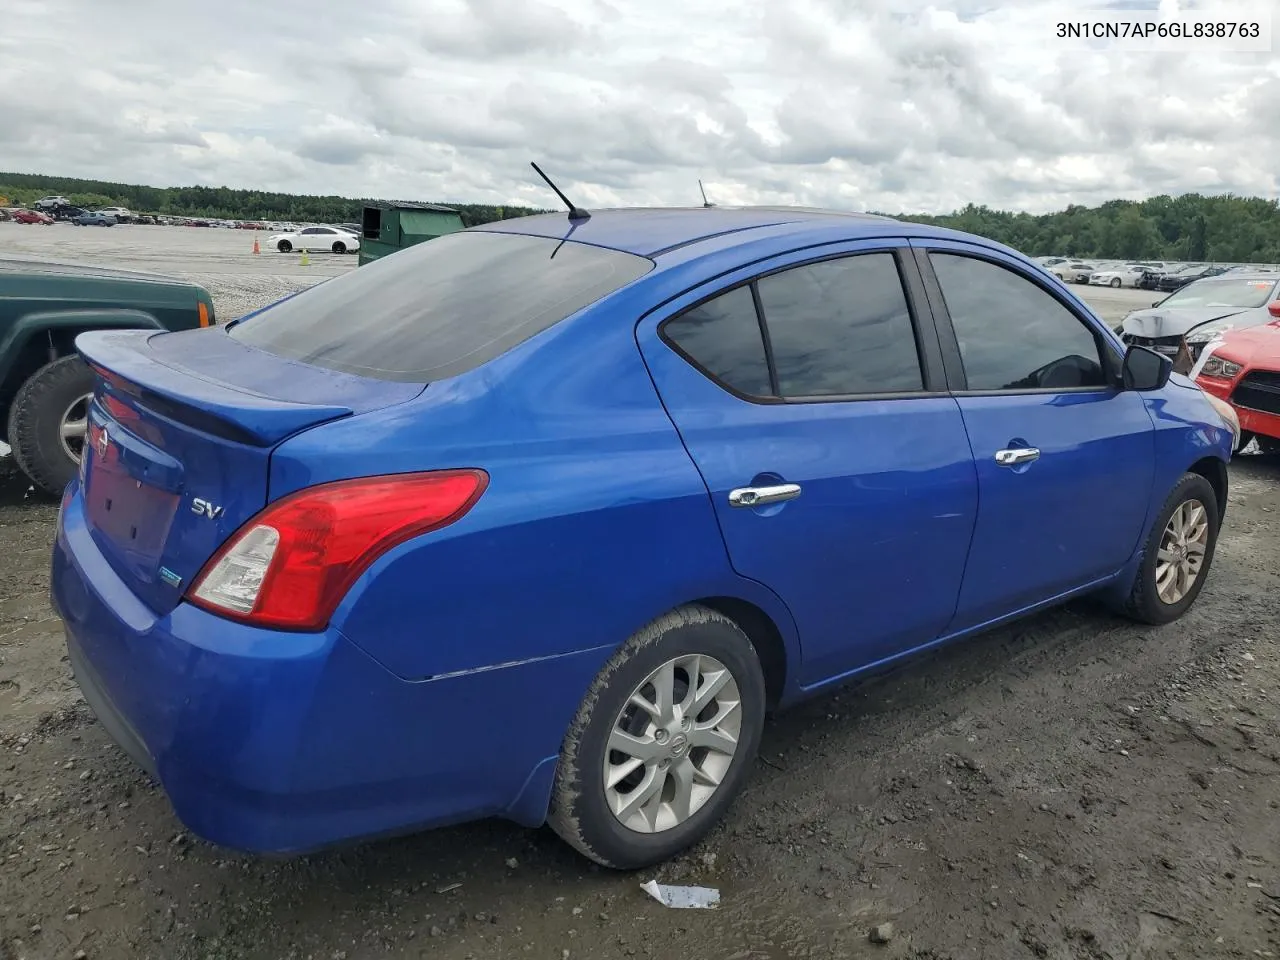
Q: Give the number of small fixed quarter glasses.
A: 1